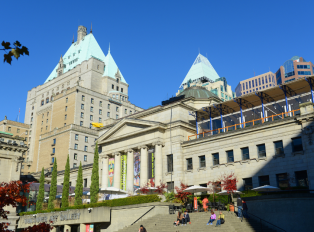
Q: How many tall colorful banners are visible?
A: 4